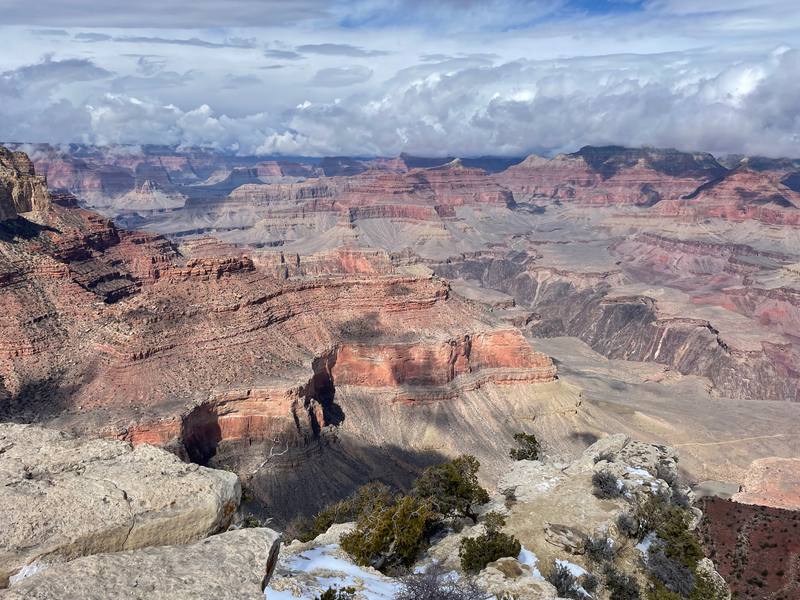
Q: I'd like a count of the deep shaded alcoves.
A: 2